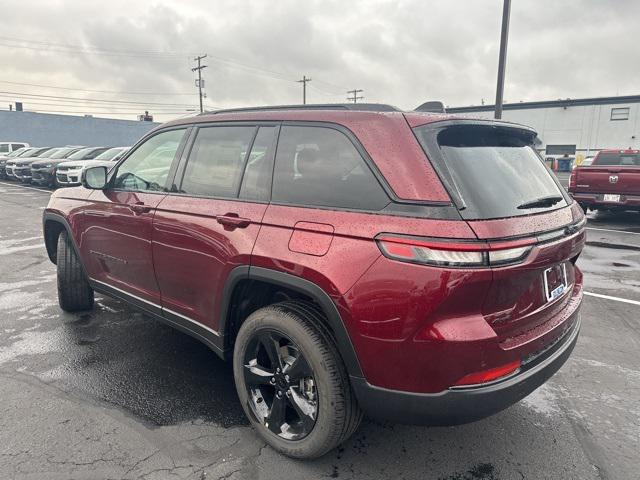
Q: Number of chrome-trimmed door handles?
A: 0